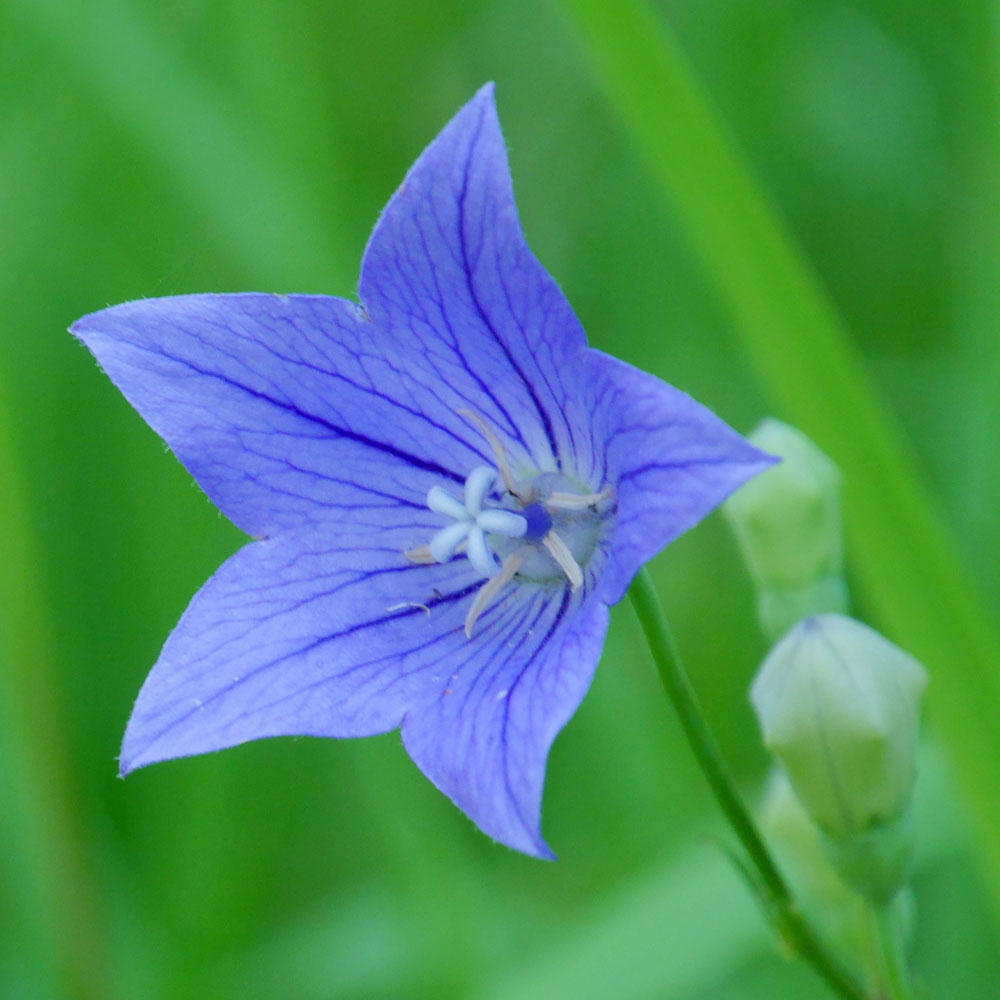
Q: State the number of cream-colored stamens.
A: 5